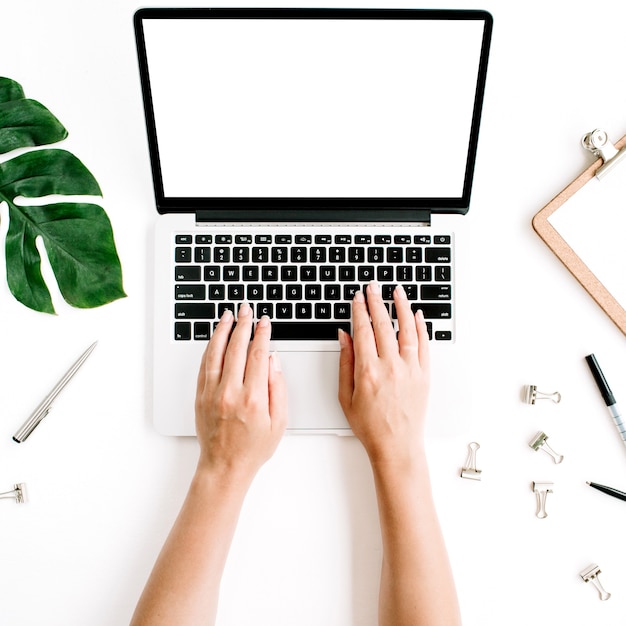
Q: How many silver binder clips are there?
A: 6